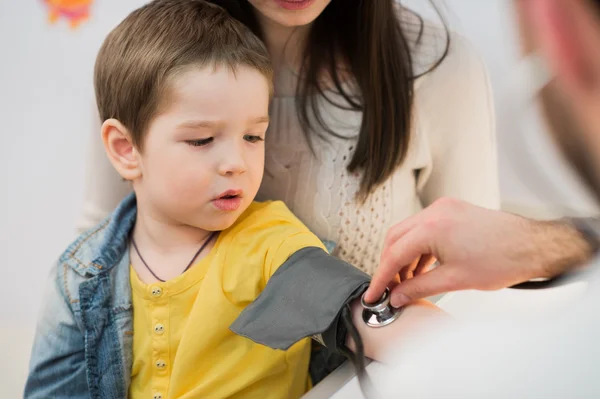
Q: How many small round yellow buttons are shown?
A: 4